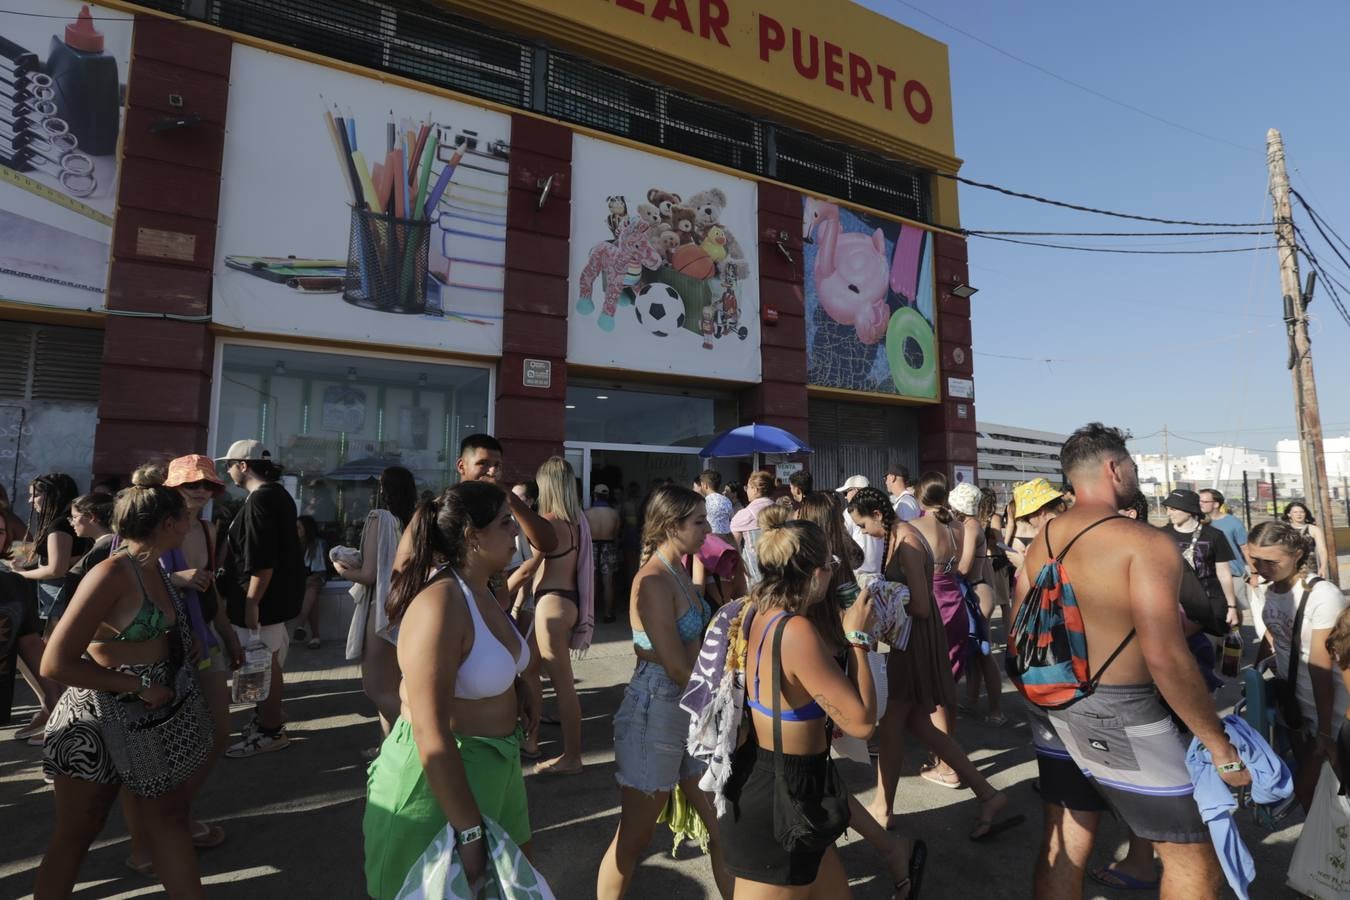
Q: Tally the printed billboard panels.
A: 4